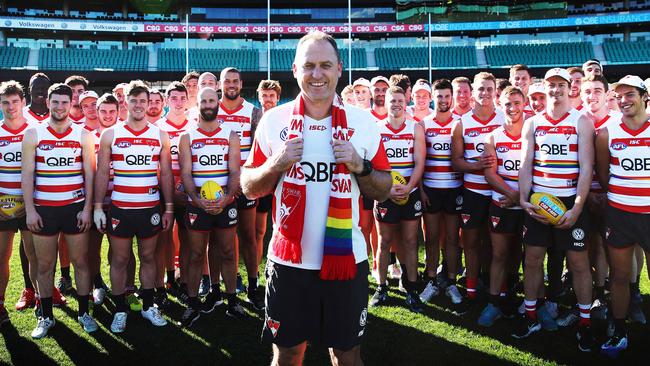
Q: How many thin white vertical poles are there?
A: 4